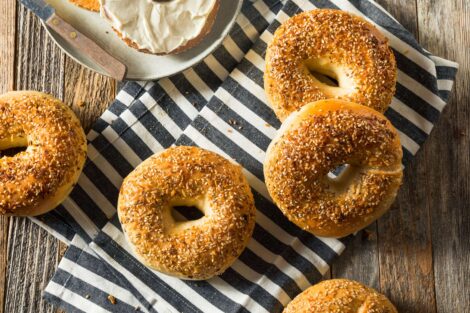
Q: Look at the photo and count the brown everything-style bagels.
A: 5